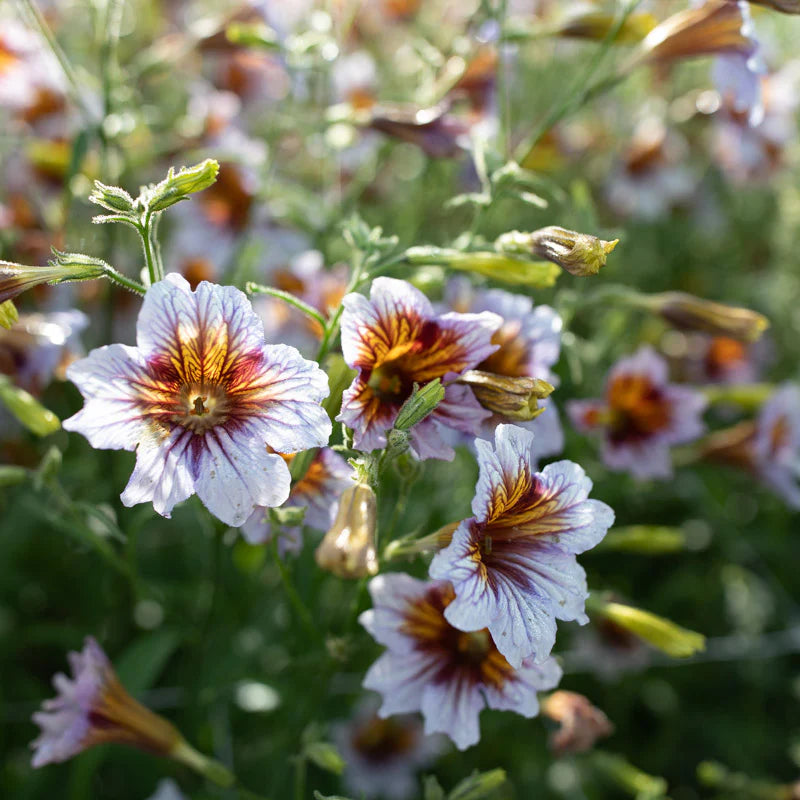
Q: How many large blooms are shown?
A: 4